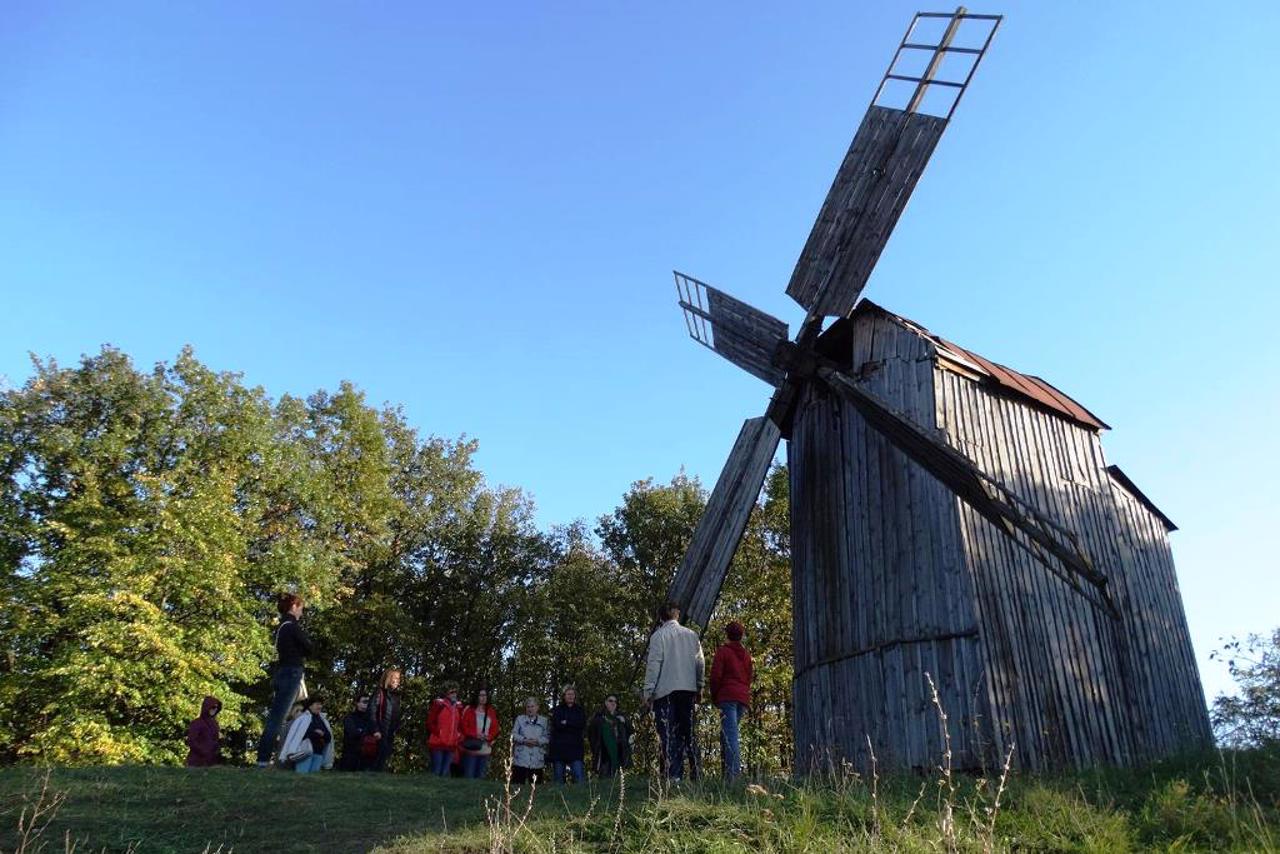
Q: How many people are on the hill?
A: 12